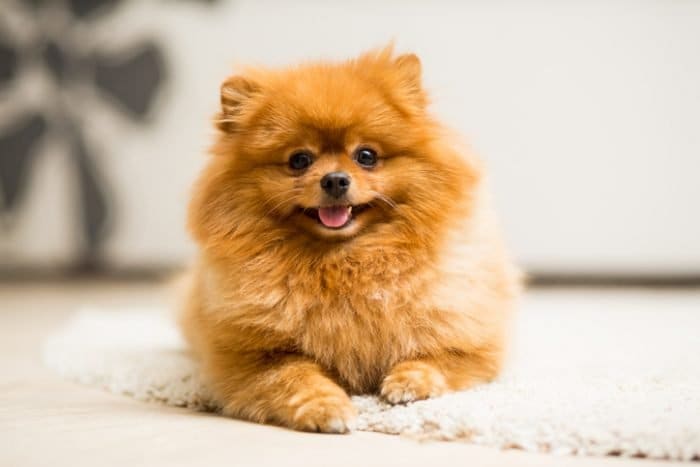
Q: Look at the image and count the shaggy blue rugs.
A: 0